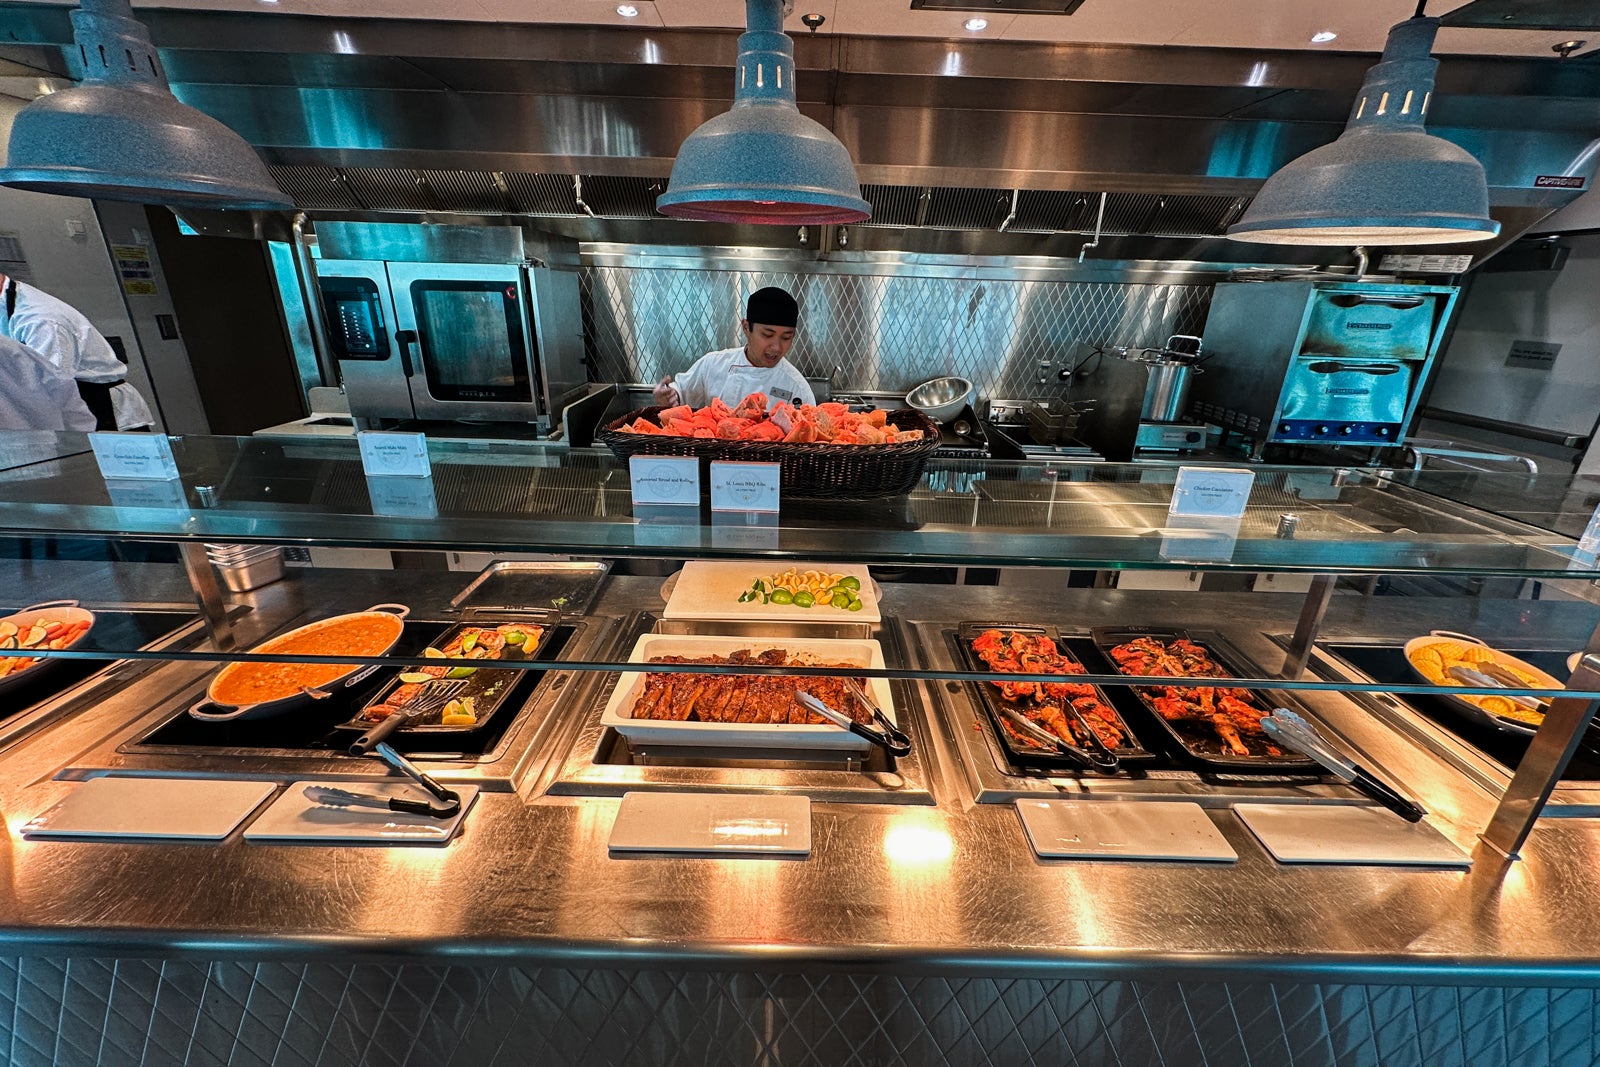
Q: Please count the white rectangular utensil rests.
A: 5